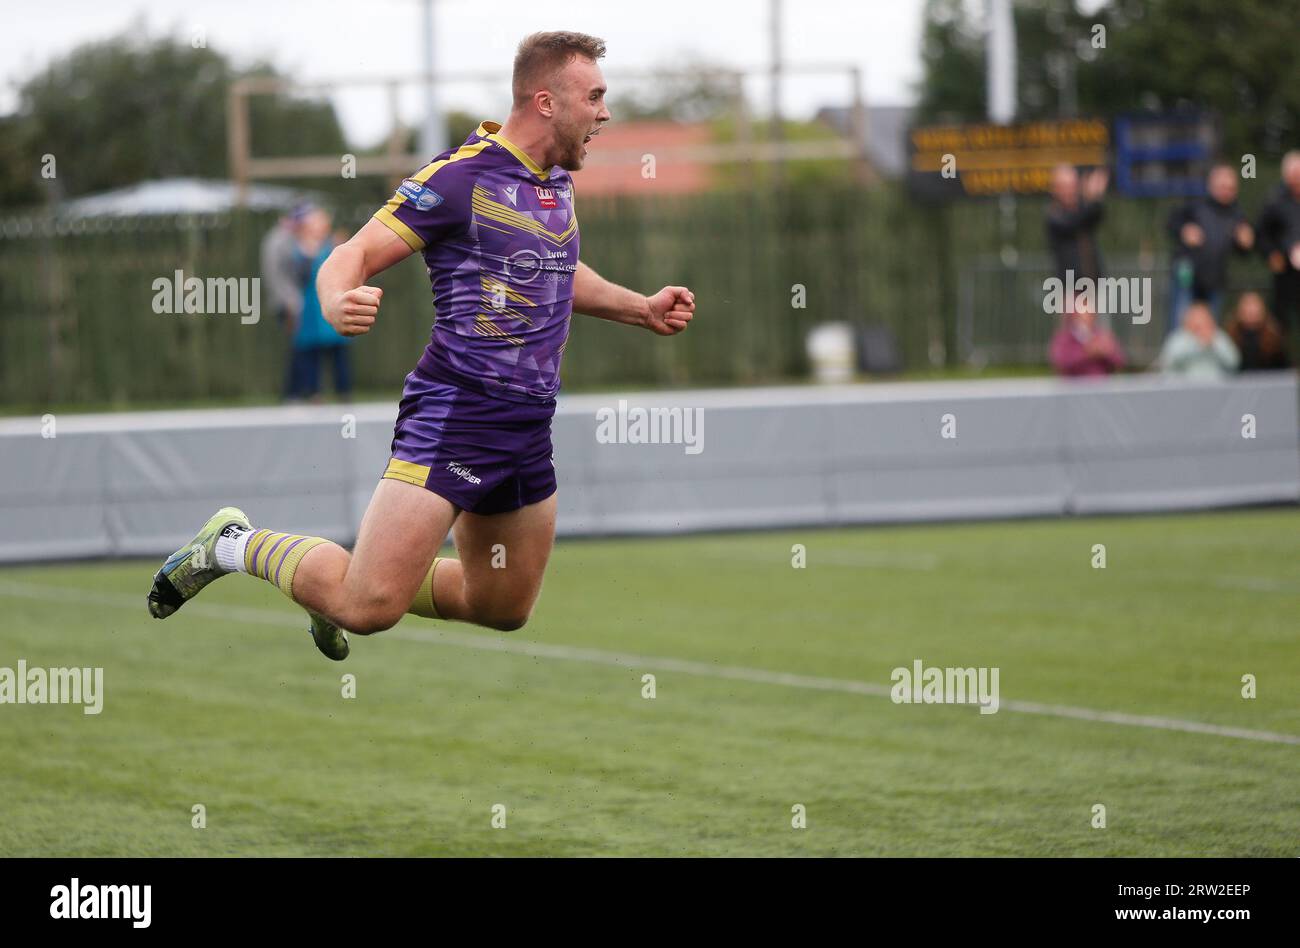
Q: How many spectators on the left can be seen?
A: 2